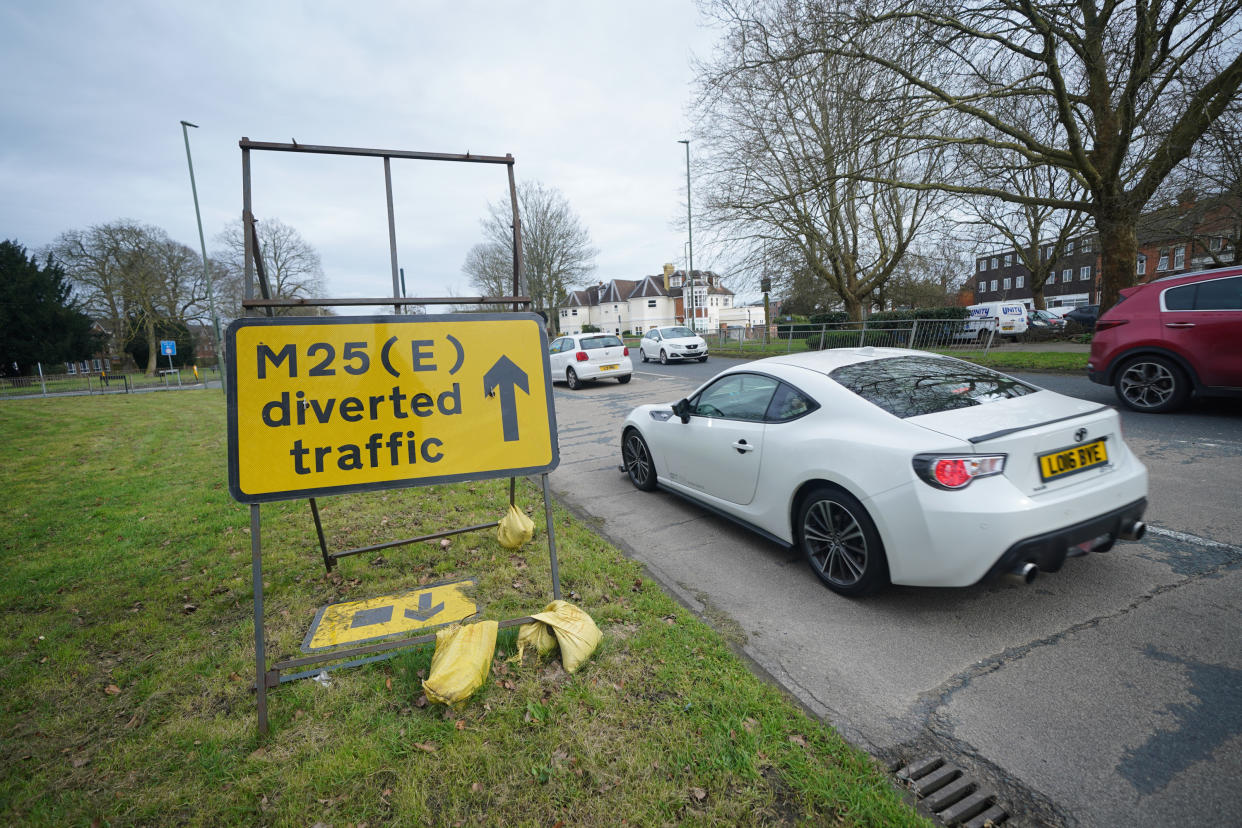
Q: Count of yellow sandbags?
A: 3